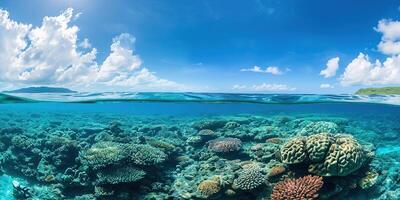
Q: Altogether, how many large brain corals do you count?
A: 3